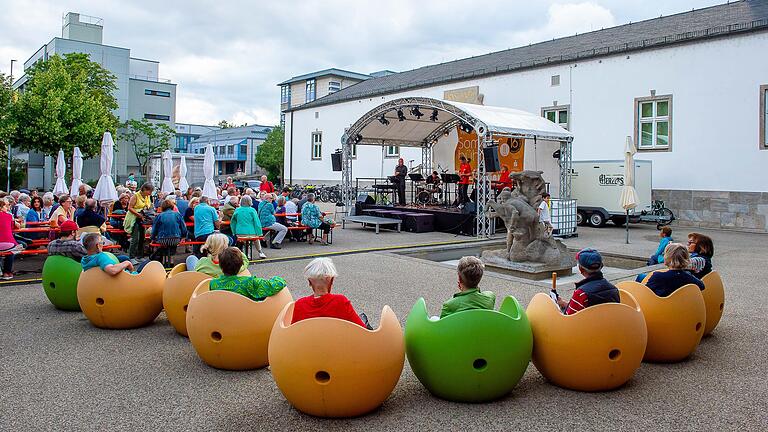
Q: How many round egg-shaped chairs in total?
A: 9